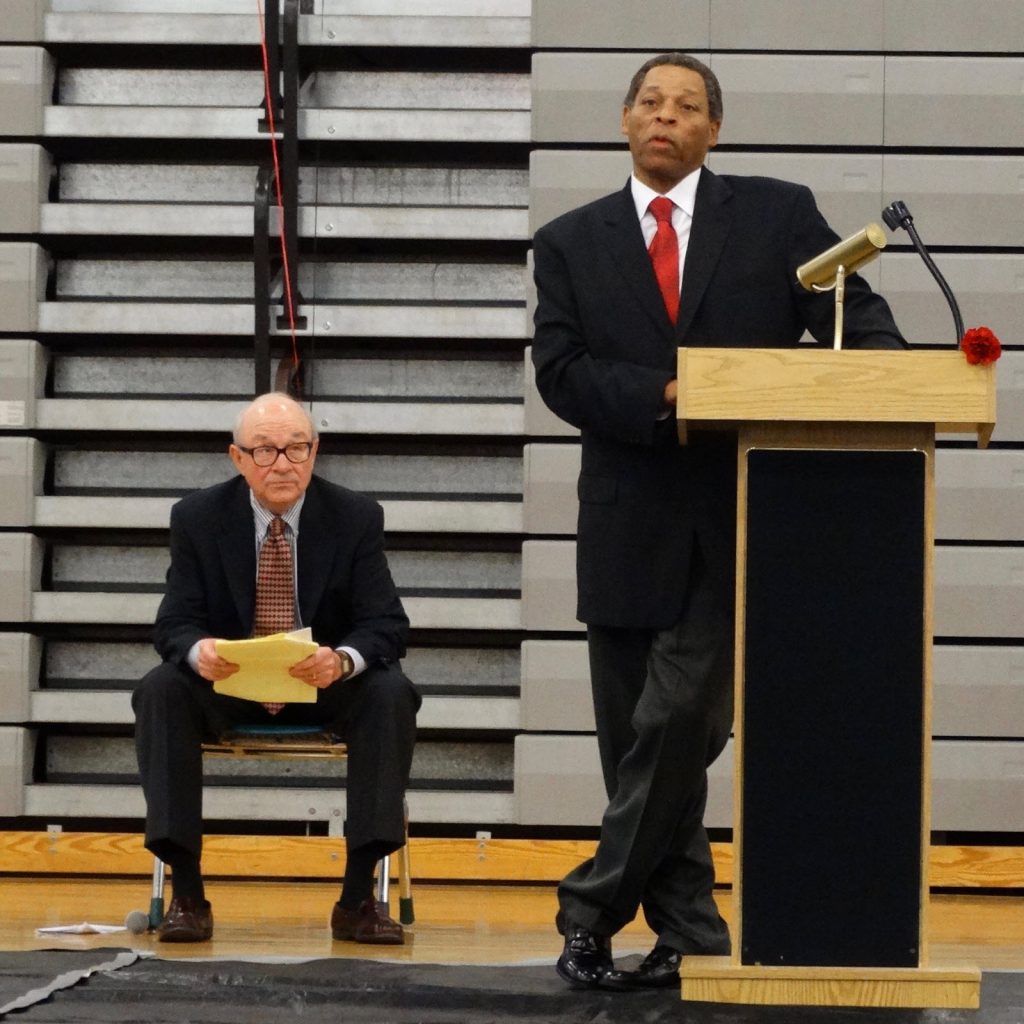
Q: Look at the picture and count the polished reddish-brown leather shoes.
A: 2